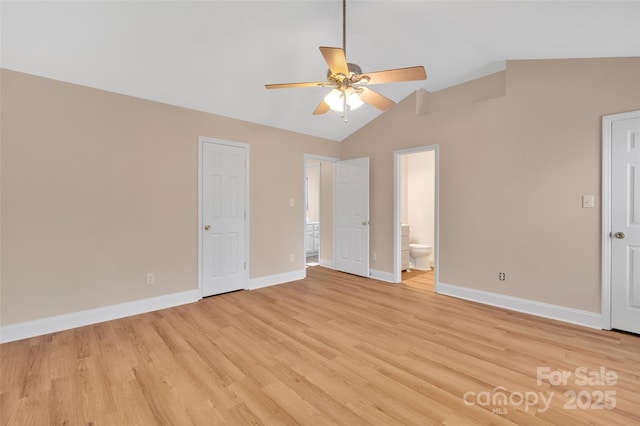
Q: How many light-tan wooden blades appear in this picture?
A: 5